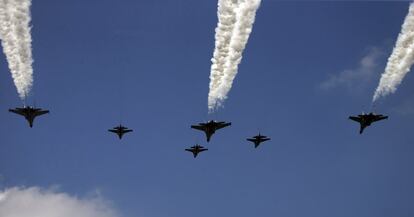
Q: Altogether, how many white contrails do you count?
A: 3